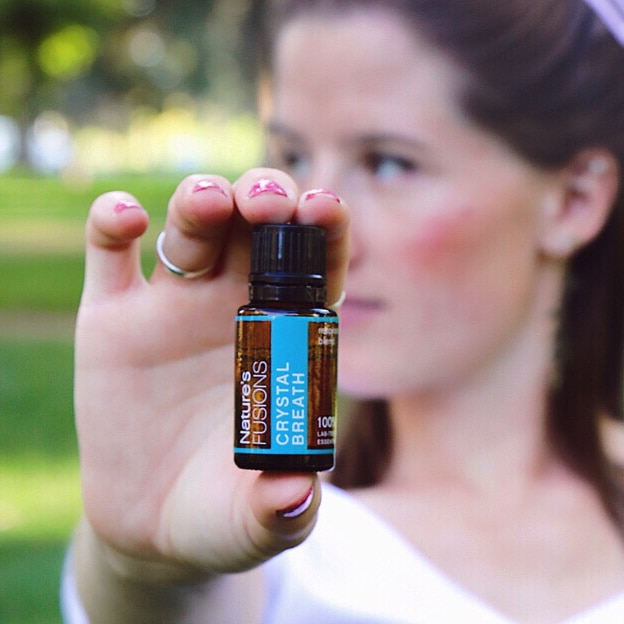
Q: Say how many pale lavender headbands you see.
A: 1